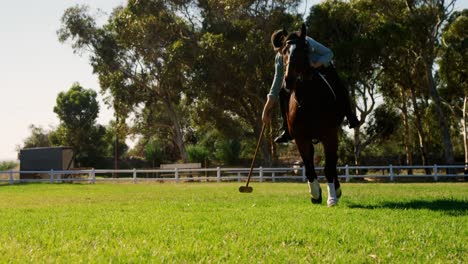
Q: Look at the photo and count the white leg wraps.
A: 2